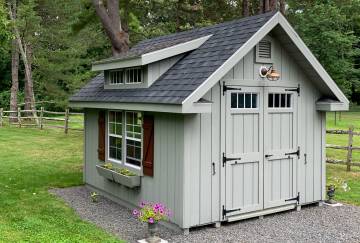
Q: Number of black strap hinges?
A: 6